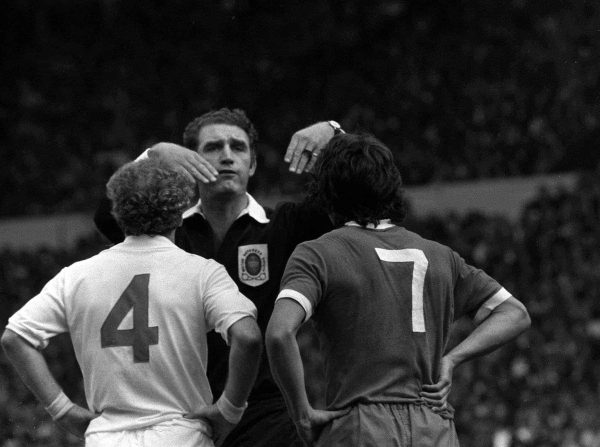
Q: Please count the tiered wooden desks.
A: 0